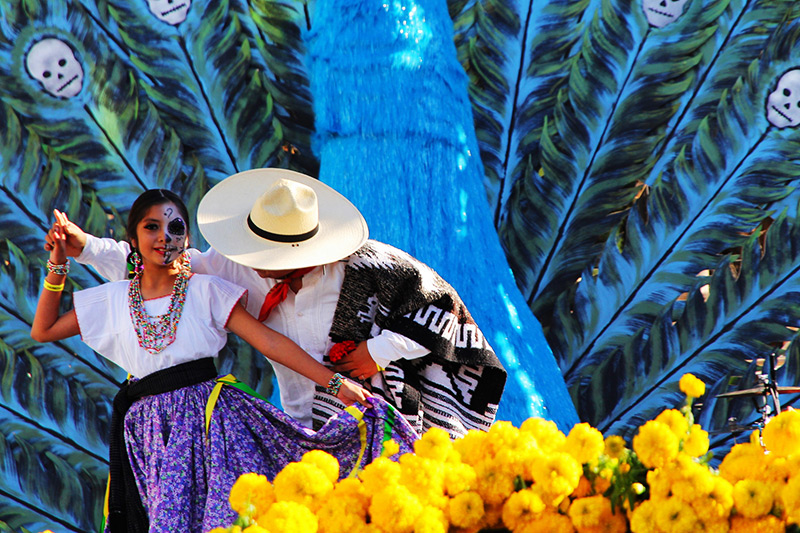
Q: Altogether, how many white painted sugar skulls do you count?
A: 4